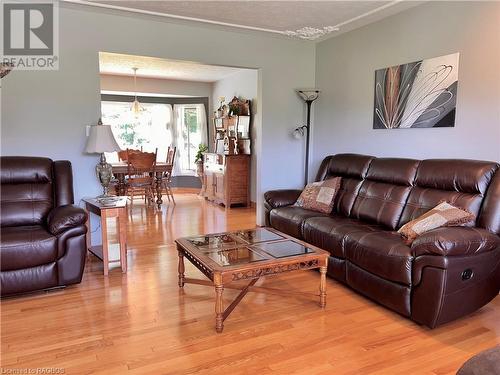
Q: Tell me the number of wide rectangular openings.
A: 1